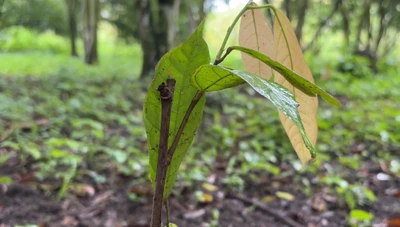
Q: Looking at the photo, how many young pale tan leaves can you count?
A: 2